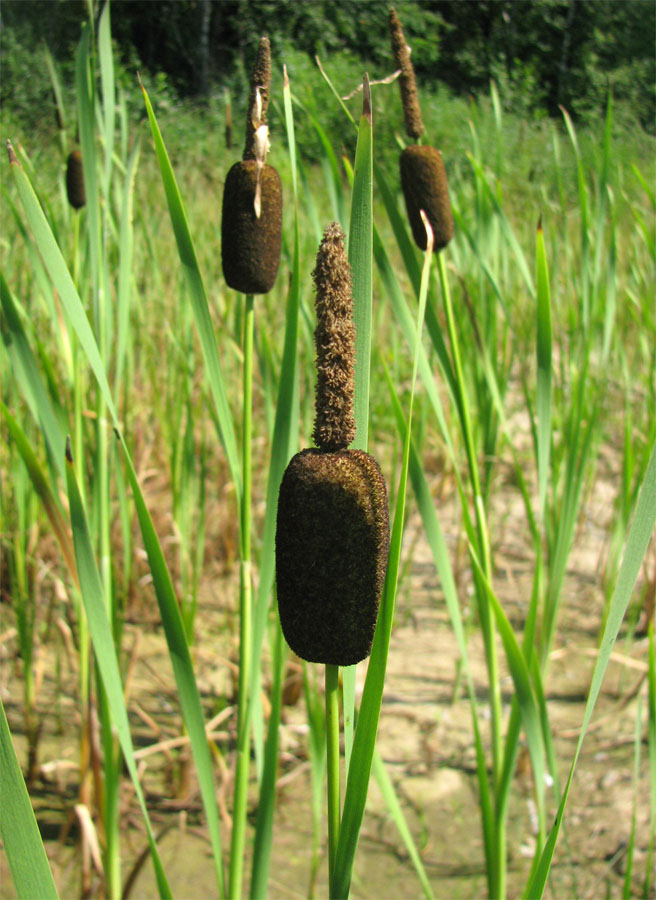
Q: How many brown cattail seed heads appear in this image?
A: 4